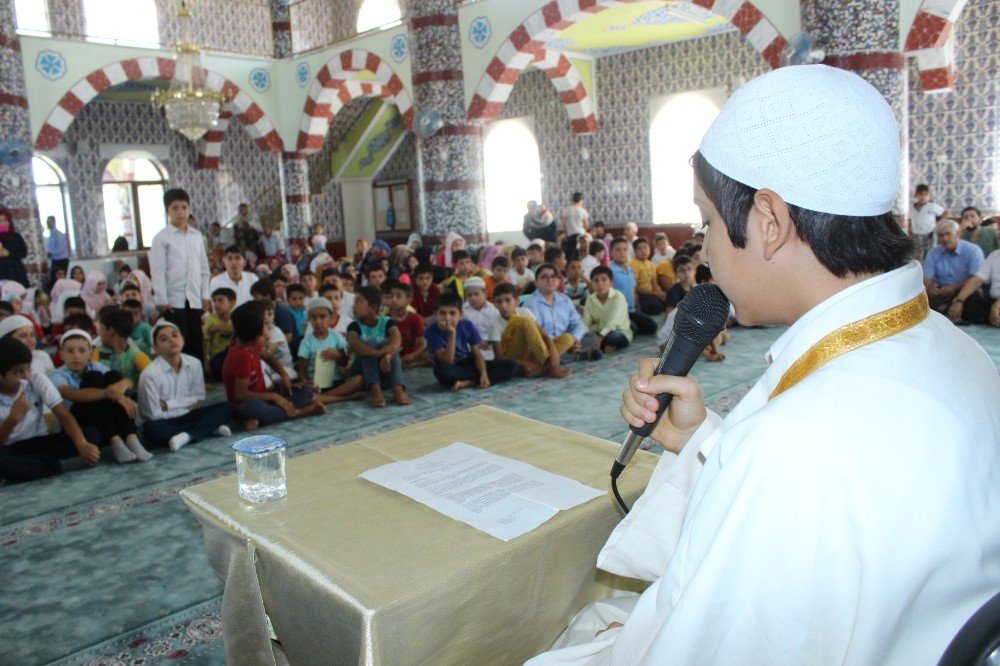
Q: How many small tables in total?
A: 1